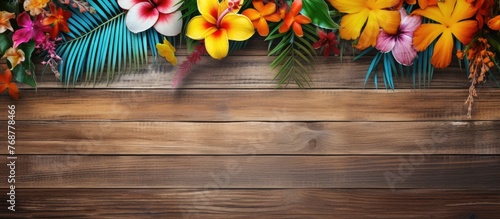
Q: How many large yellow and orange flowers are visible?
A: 3